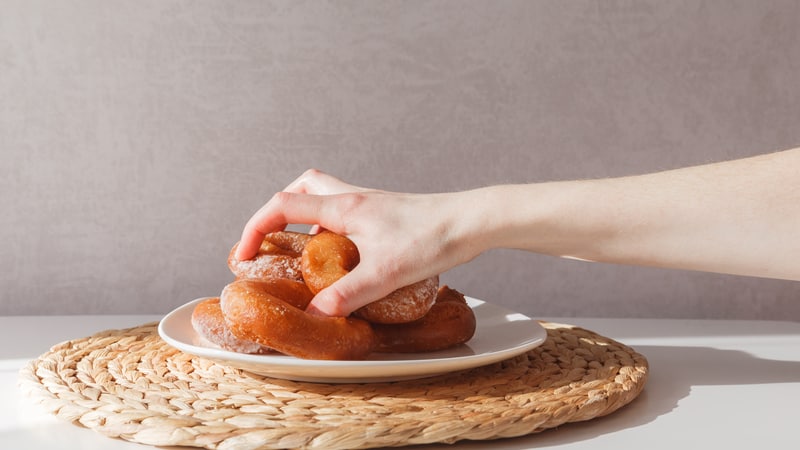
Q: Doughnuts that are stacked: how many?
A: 6